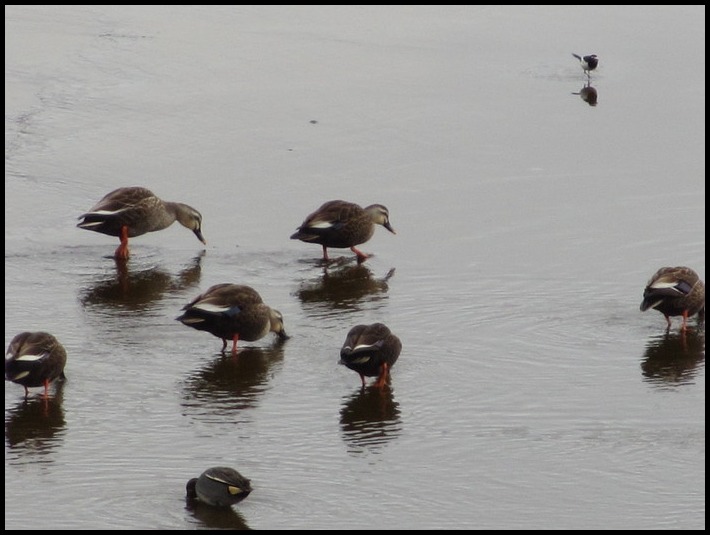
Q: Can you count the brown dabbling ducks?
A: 6